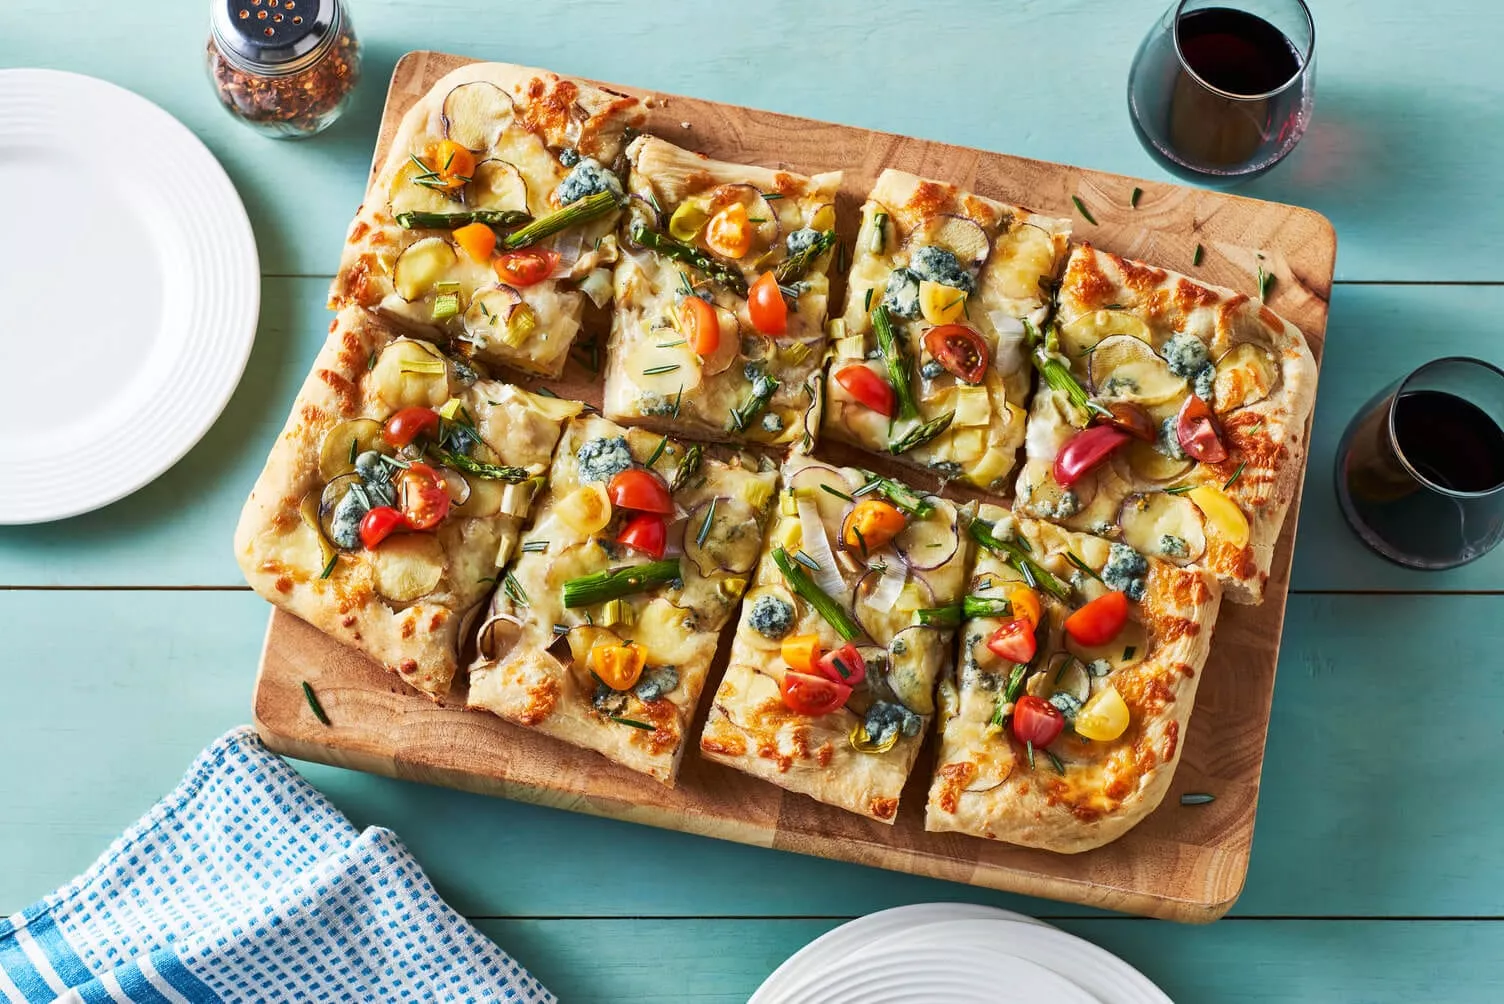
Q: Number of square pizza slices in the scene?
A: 8